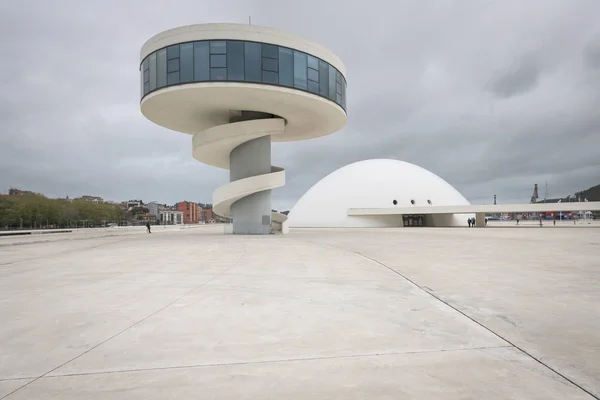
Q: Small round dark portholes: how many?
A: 3